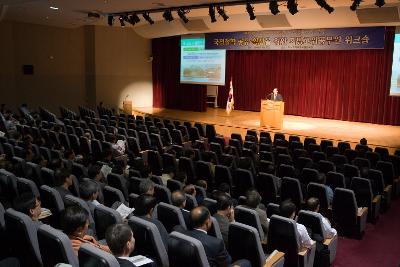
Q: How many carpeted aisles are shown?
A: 1